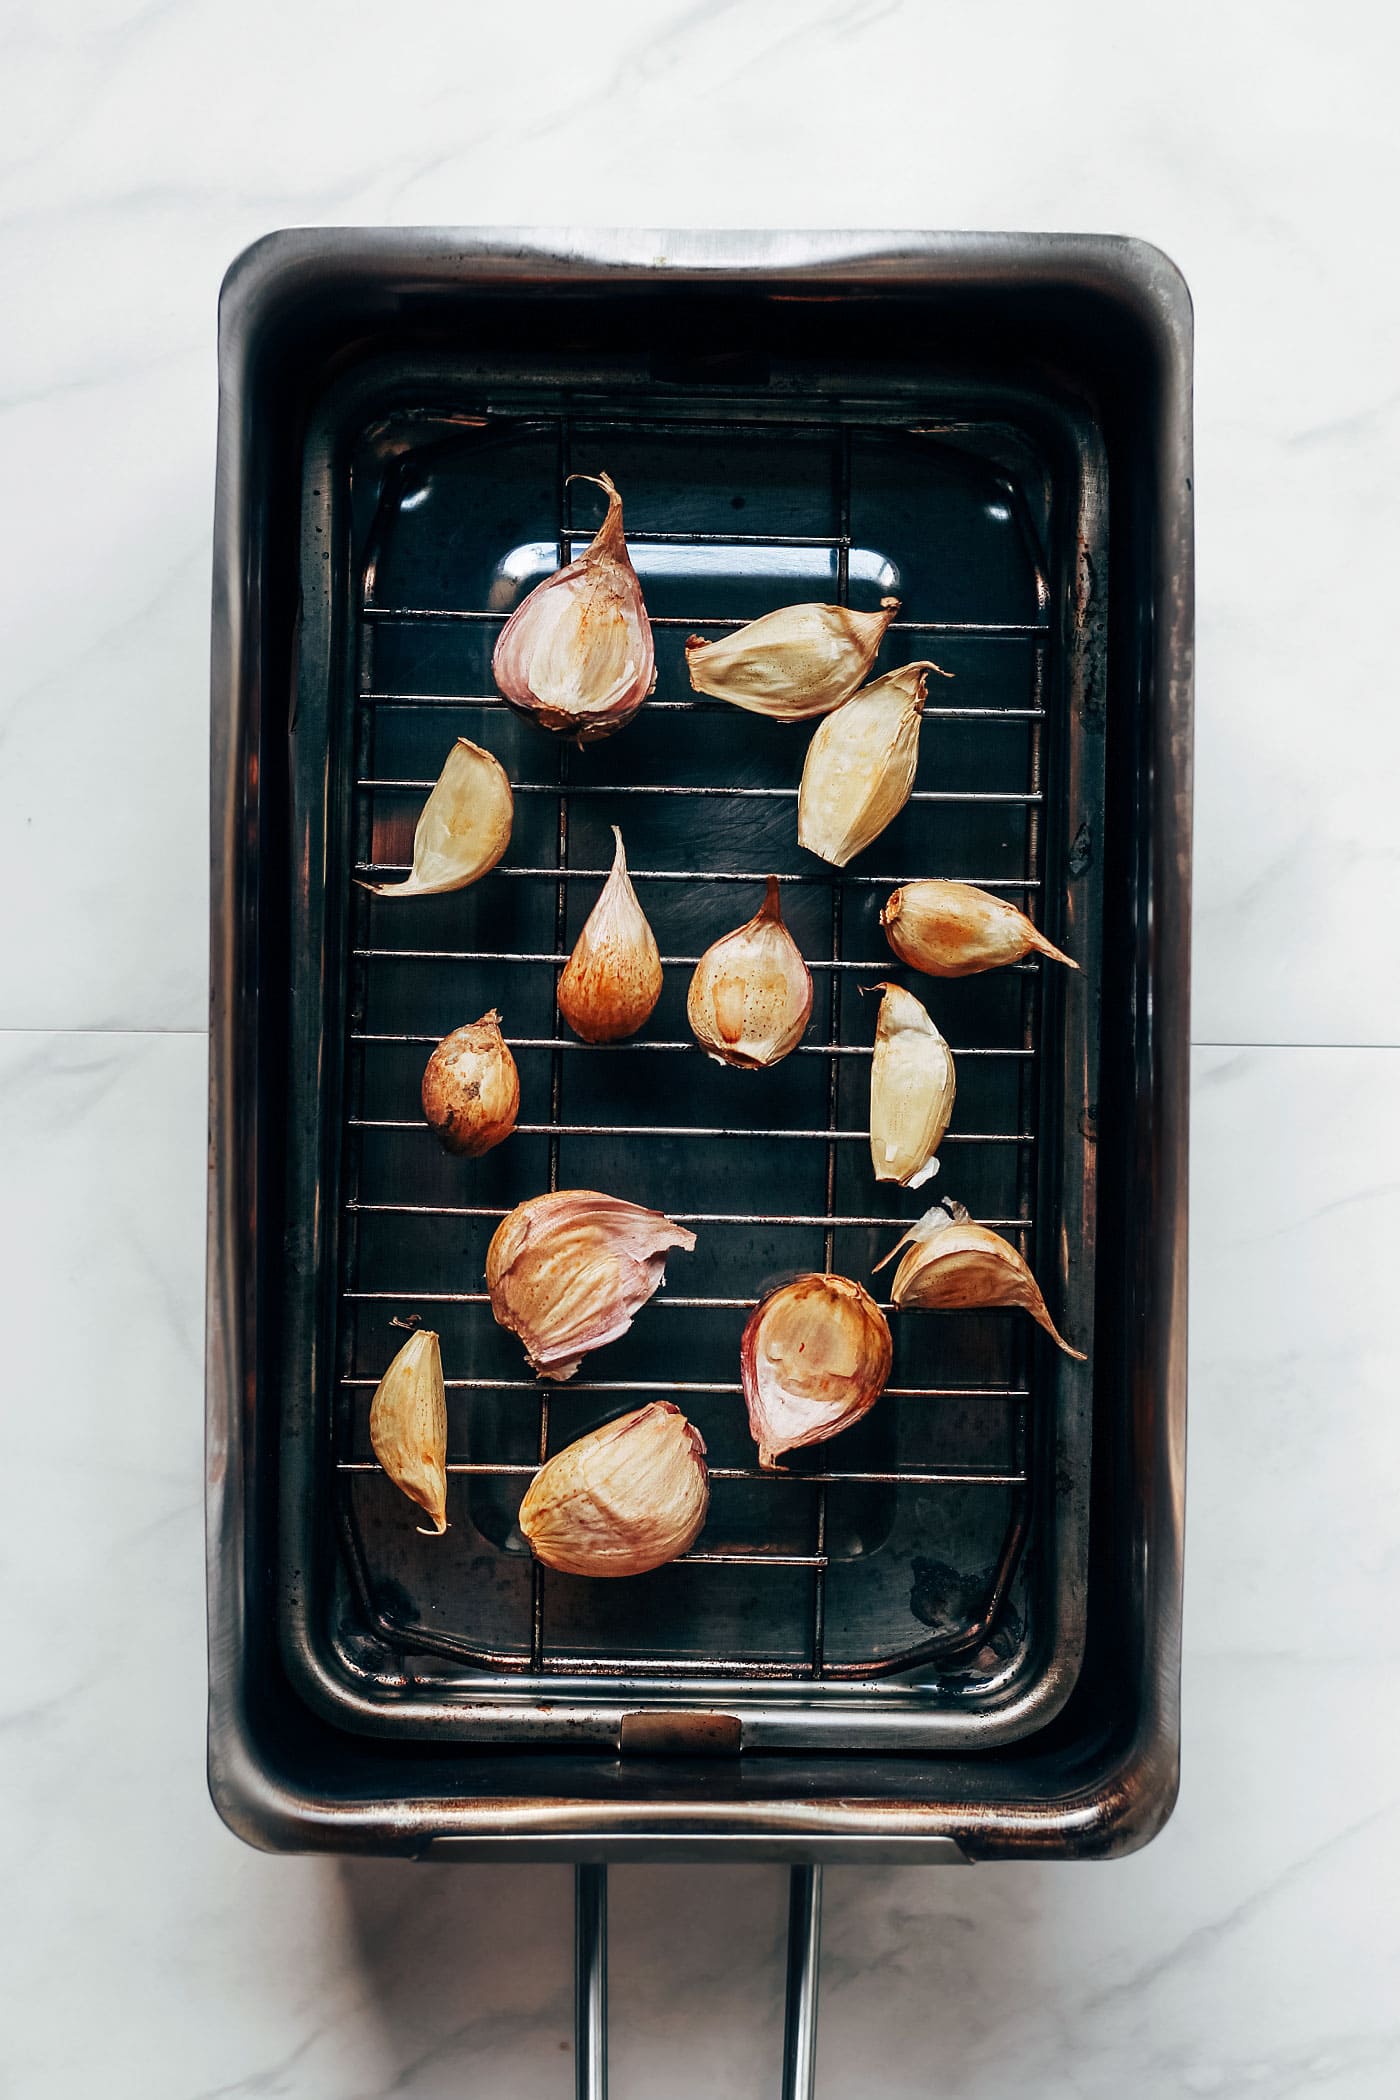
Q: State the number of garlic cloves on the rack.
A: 14